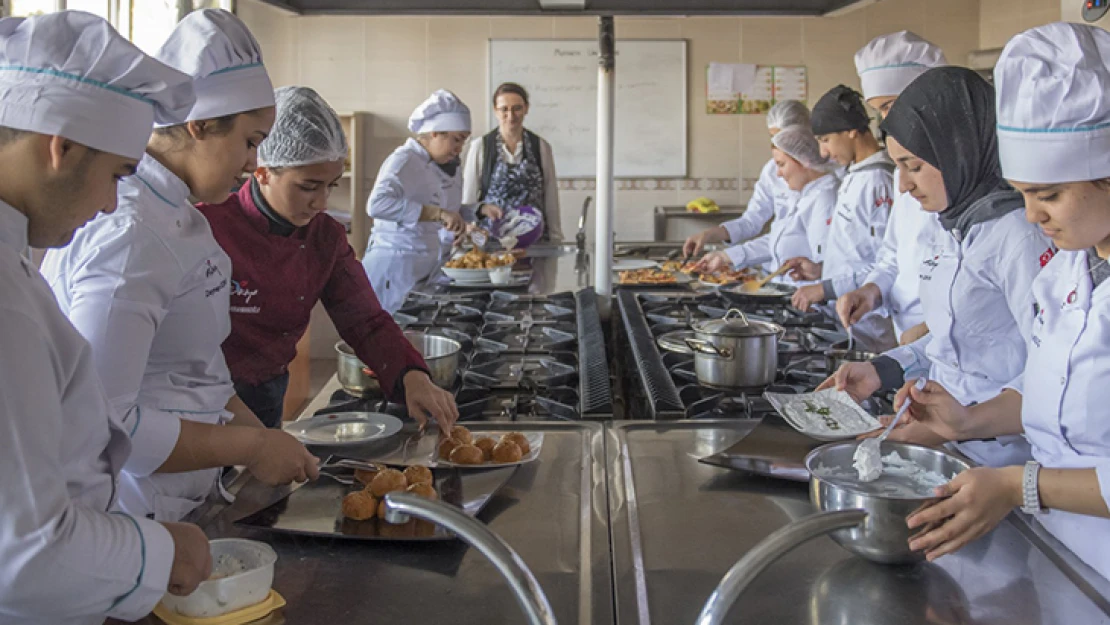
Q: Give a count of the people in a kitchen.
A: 11